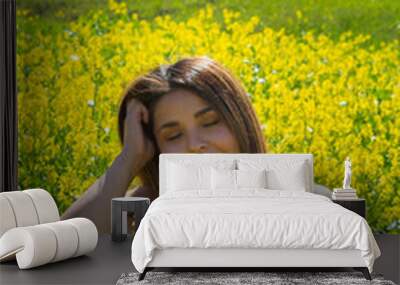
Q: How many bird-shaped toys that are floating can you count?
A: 0